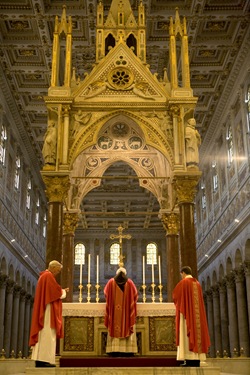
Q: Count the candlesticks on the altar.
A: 6